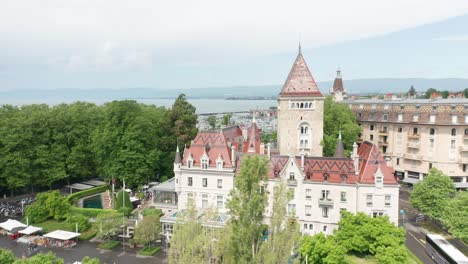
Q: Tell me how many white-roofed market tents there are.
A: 3